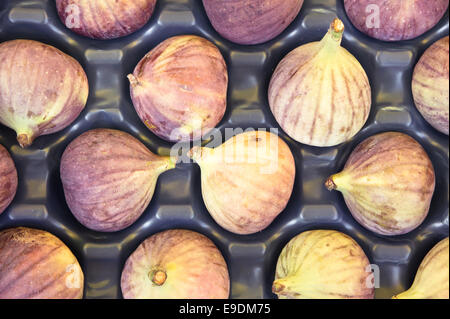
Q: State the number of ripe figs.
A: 15